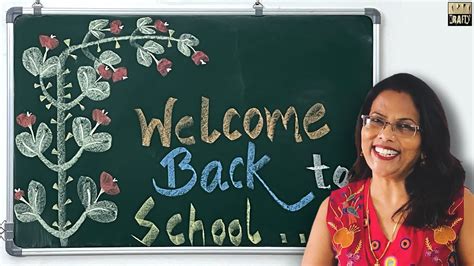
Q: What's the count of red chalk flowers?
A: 11